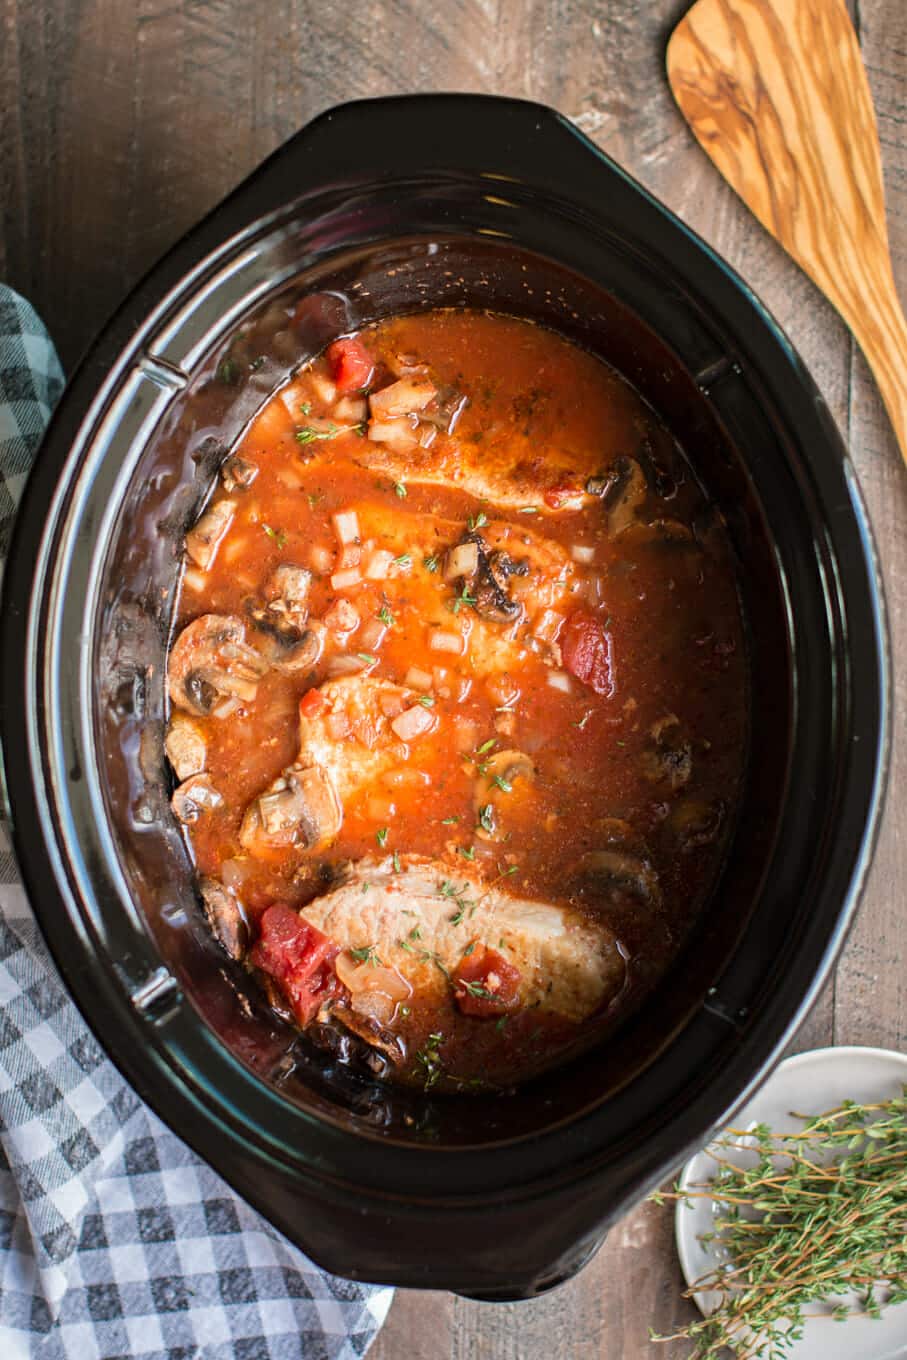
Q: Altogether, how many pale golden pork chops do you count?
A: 4